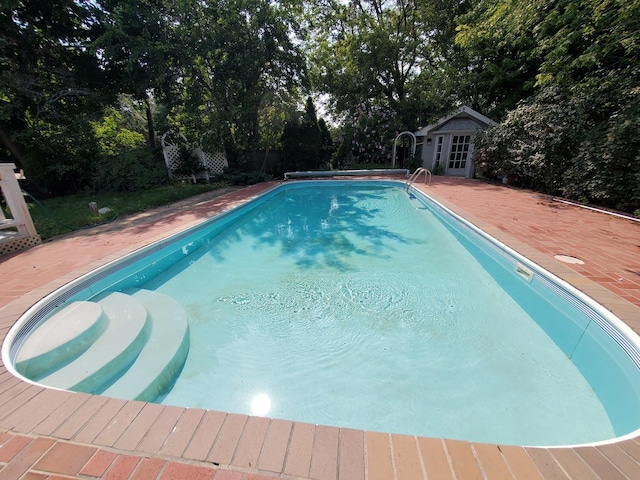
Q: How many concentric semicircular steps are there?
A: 3